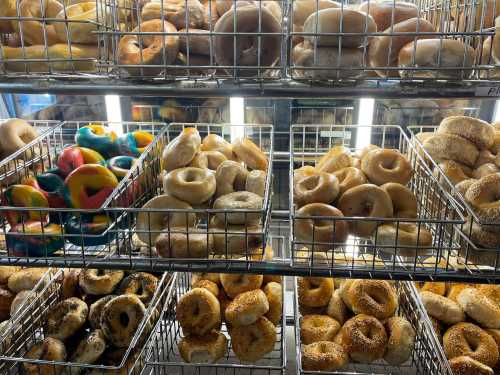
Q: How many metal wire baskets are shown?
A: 14